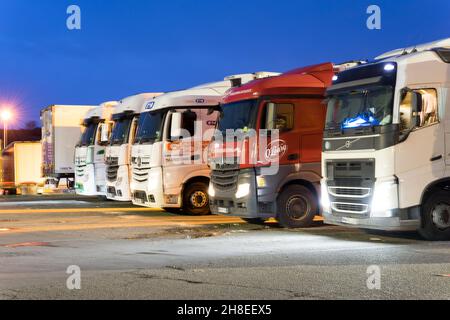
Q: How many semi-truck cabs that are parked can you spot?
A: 5